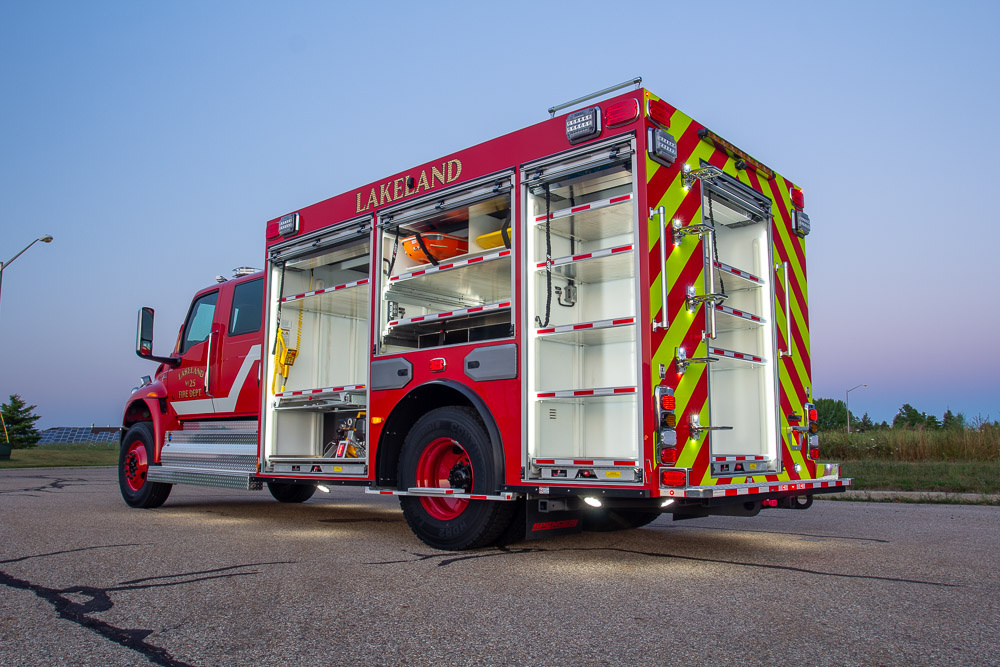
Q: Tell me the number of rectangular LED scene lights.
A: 4